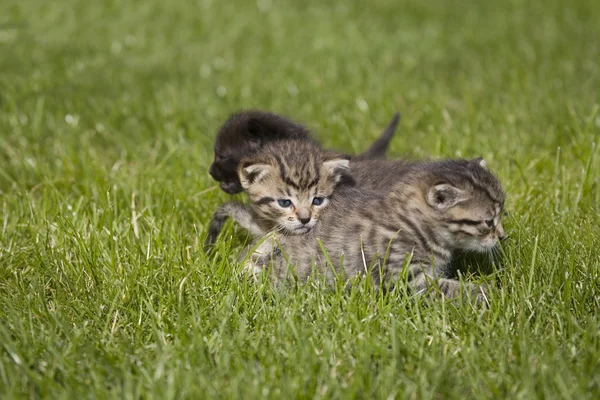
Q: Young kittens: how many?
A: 3